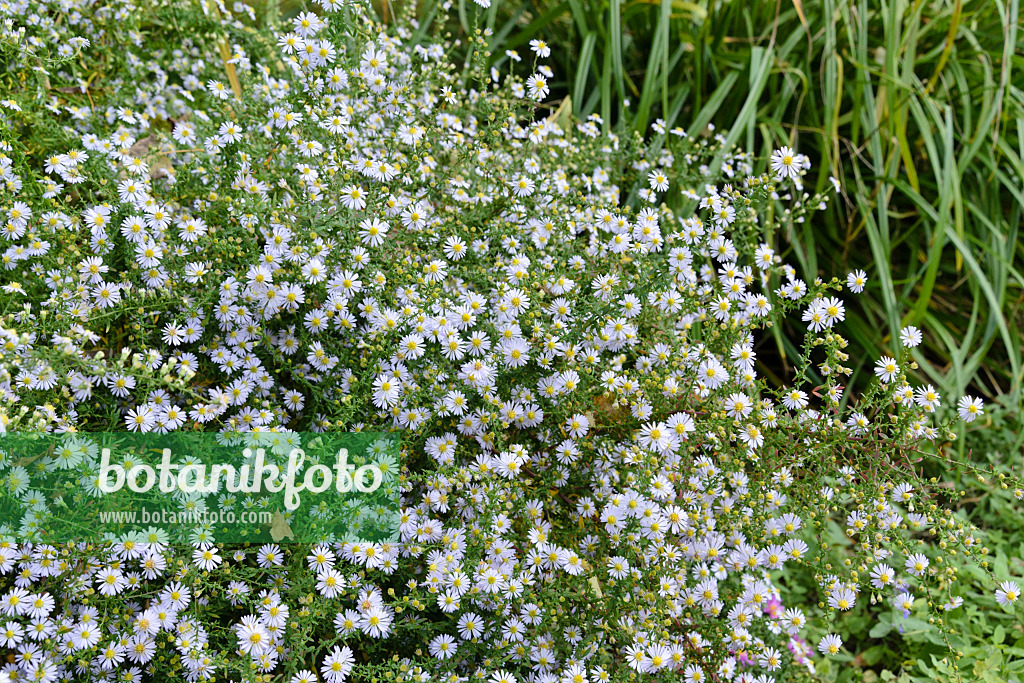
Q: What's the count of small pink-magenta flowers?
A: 3